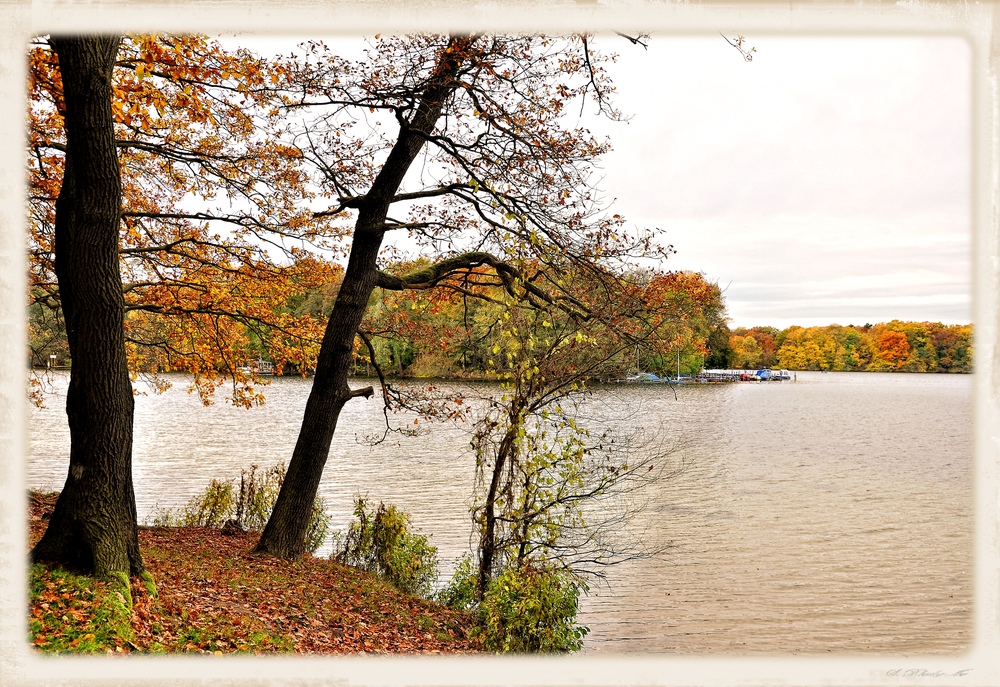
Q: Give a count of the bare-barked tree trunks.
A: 2